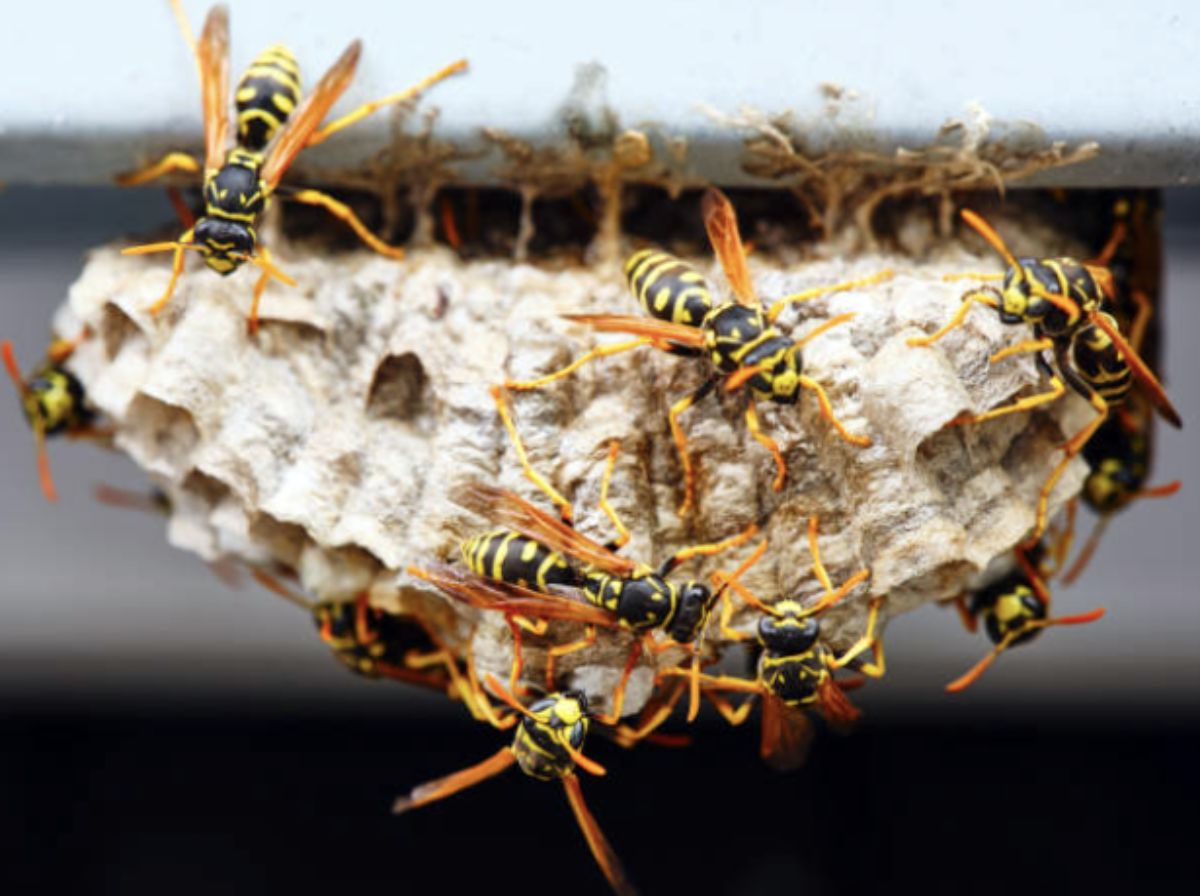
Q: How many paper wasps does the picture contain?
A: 10